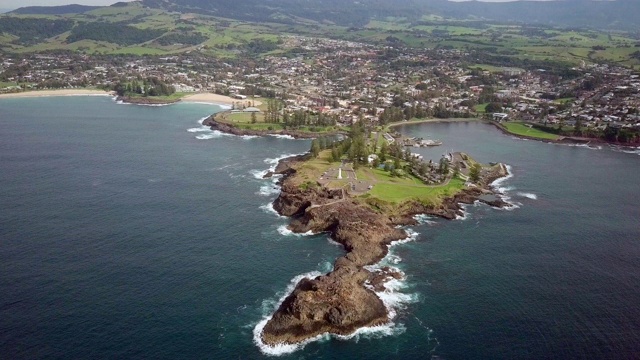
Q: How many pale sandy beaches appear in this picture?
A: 2